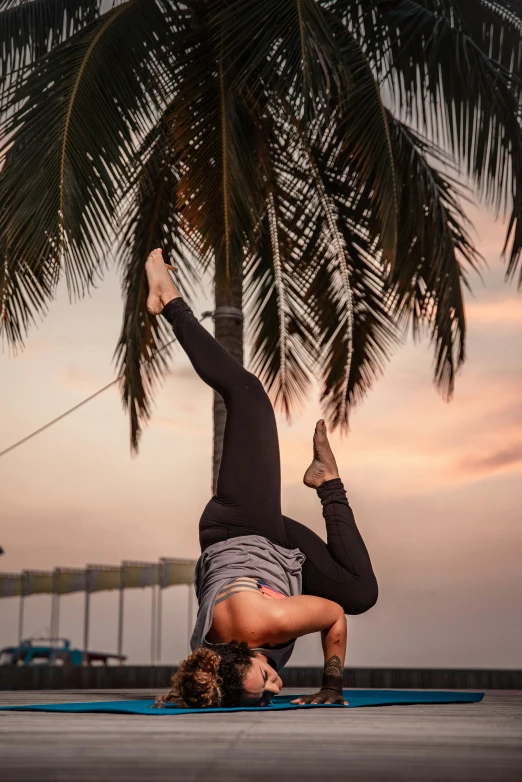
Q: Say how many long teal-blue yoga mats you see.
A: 1